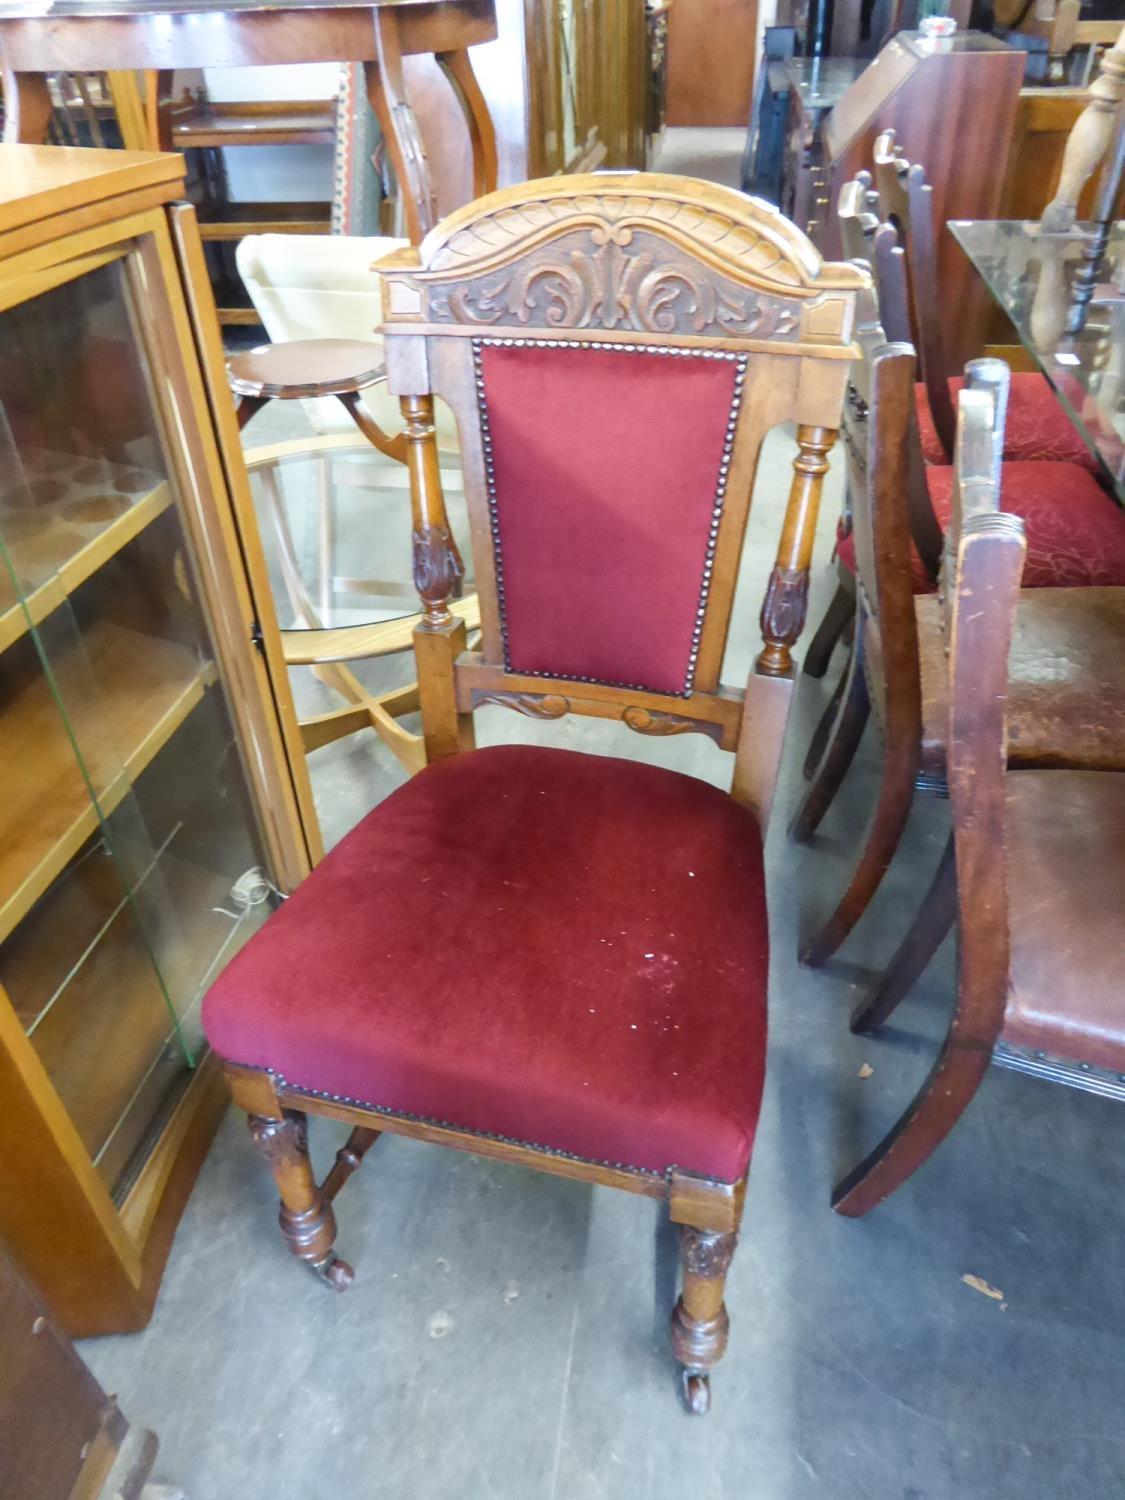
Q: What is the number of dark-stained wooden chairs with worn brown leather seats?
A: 2